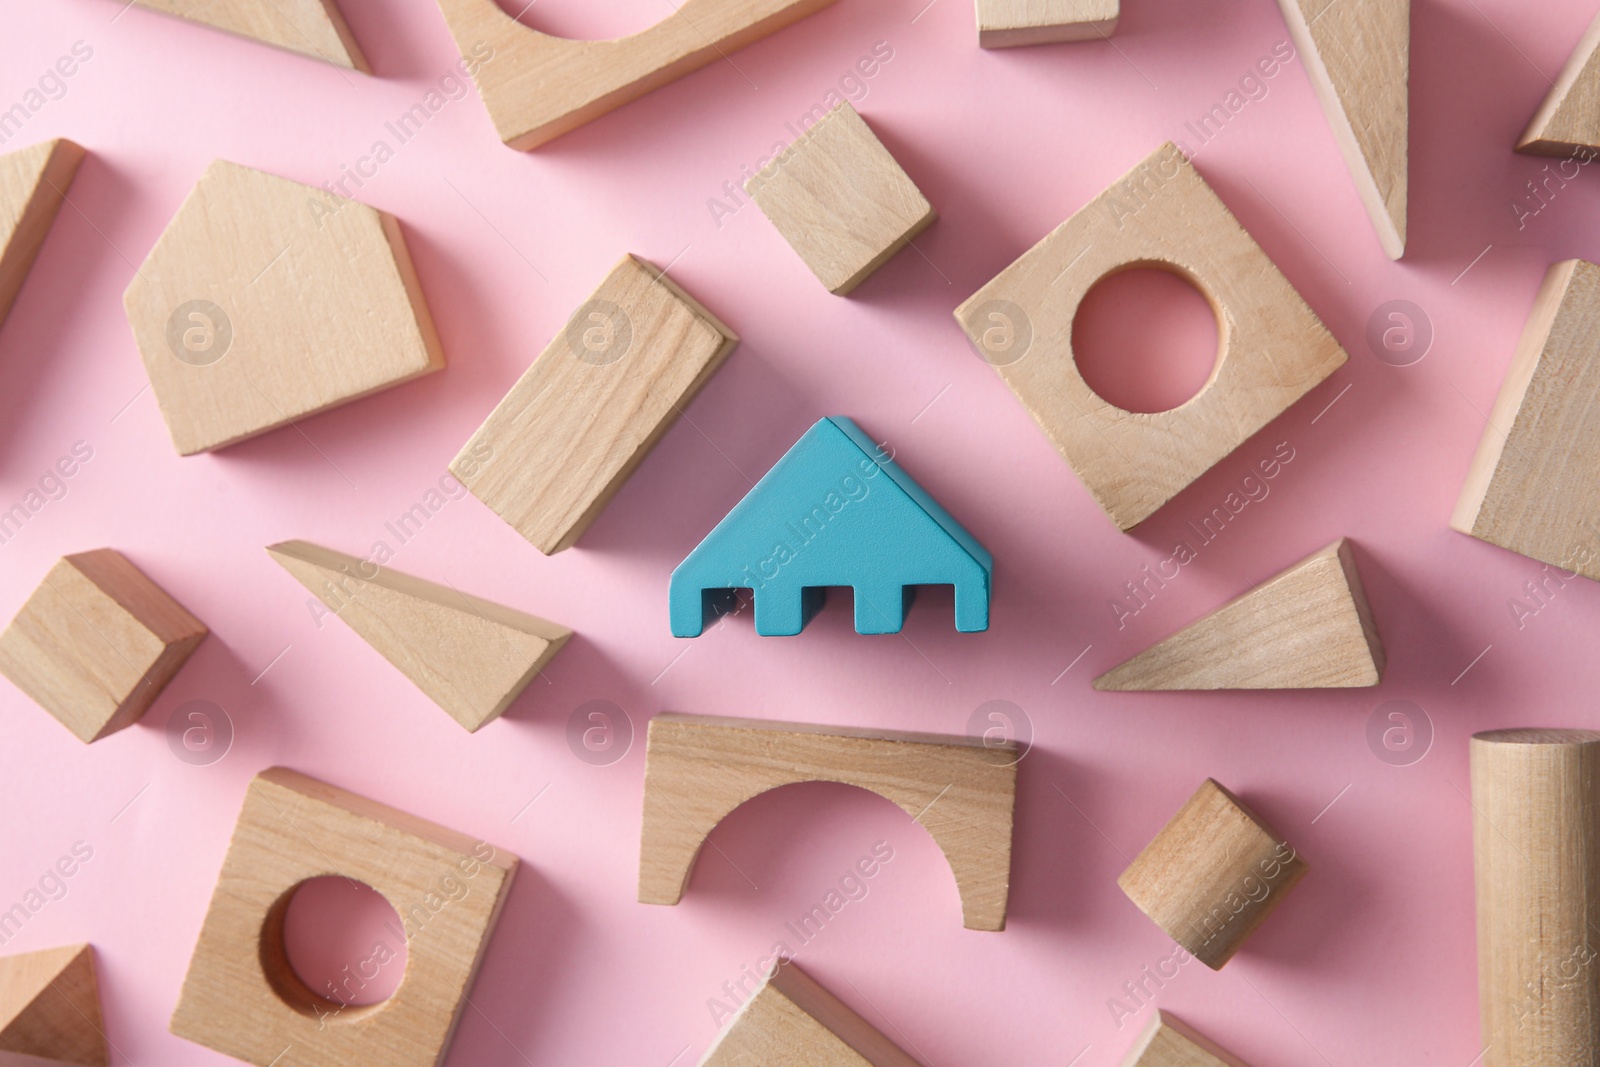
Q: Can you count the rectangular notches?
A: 3